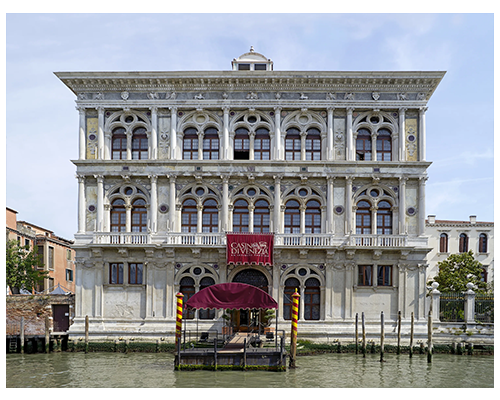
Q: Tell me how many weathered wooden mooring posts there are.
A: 9